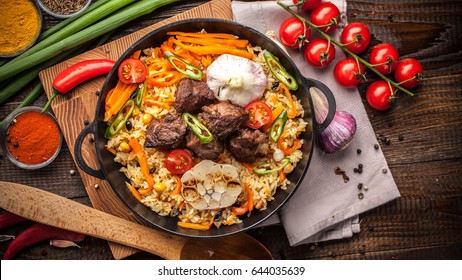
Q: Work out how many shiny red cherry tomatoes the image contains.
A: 9